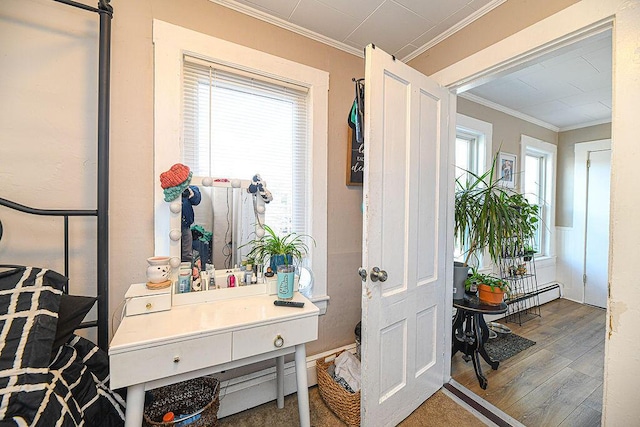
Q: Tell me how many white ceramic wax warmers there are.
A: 1